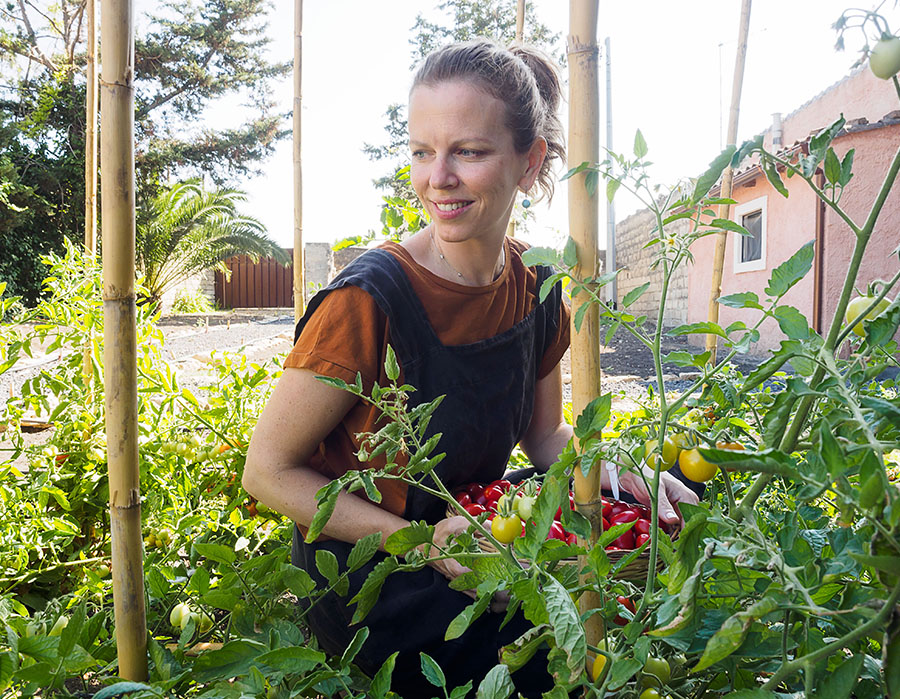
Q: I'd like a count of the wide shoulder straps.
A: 2